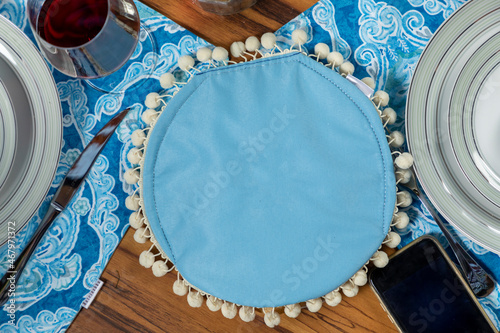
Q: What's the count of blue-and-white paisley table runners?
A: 2